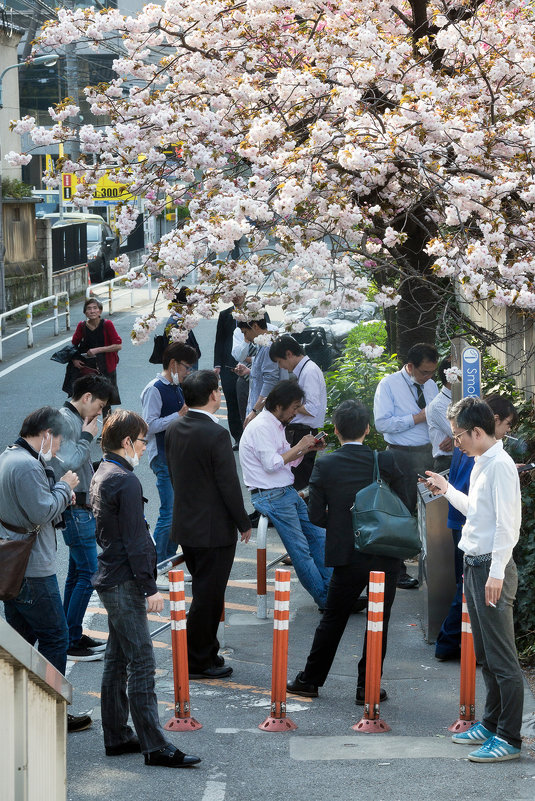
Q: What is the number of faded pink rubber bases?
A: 4